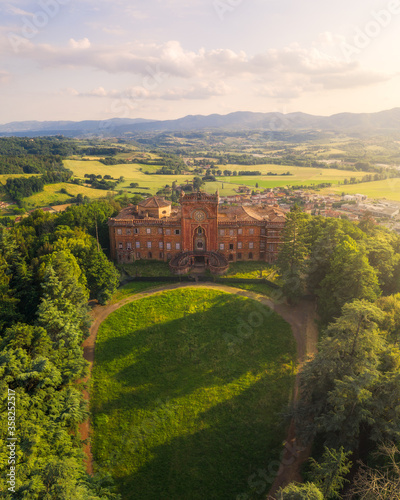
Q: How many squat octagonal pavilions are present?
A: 1